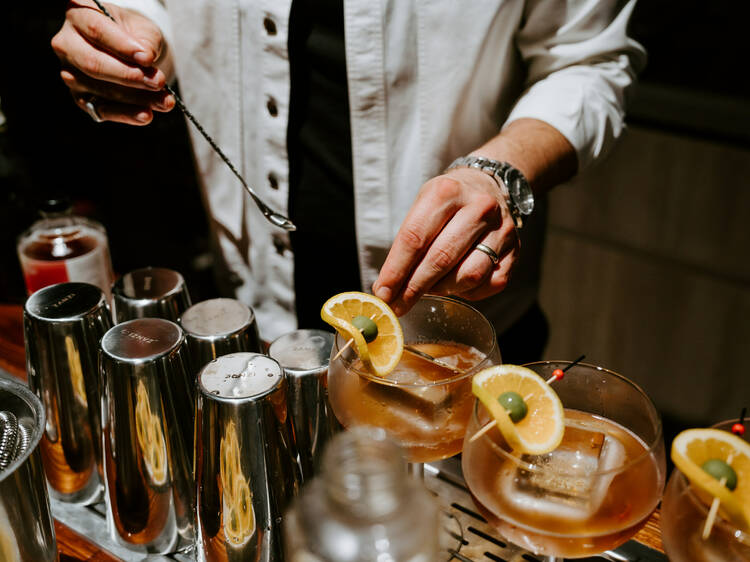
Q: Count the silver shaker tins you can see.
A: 6